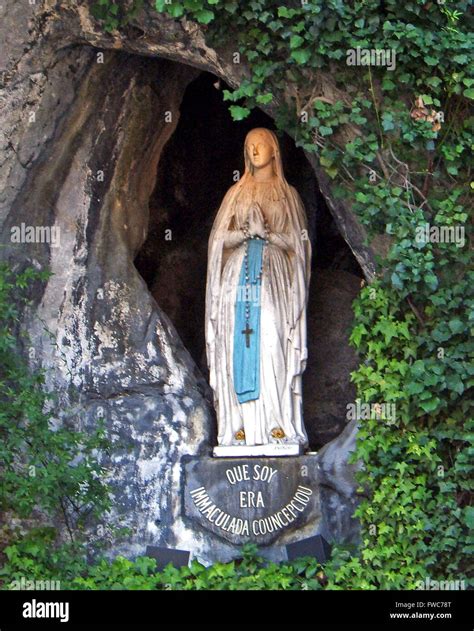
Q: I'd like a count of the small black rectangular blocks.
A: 2